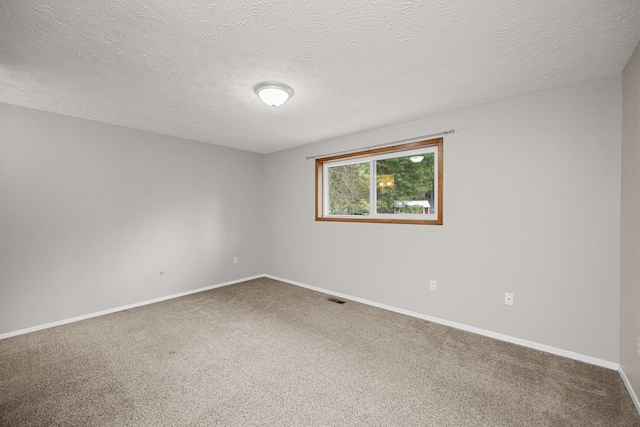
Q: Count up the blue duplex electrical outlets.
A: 0